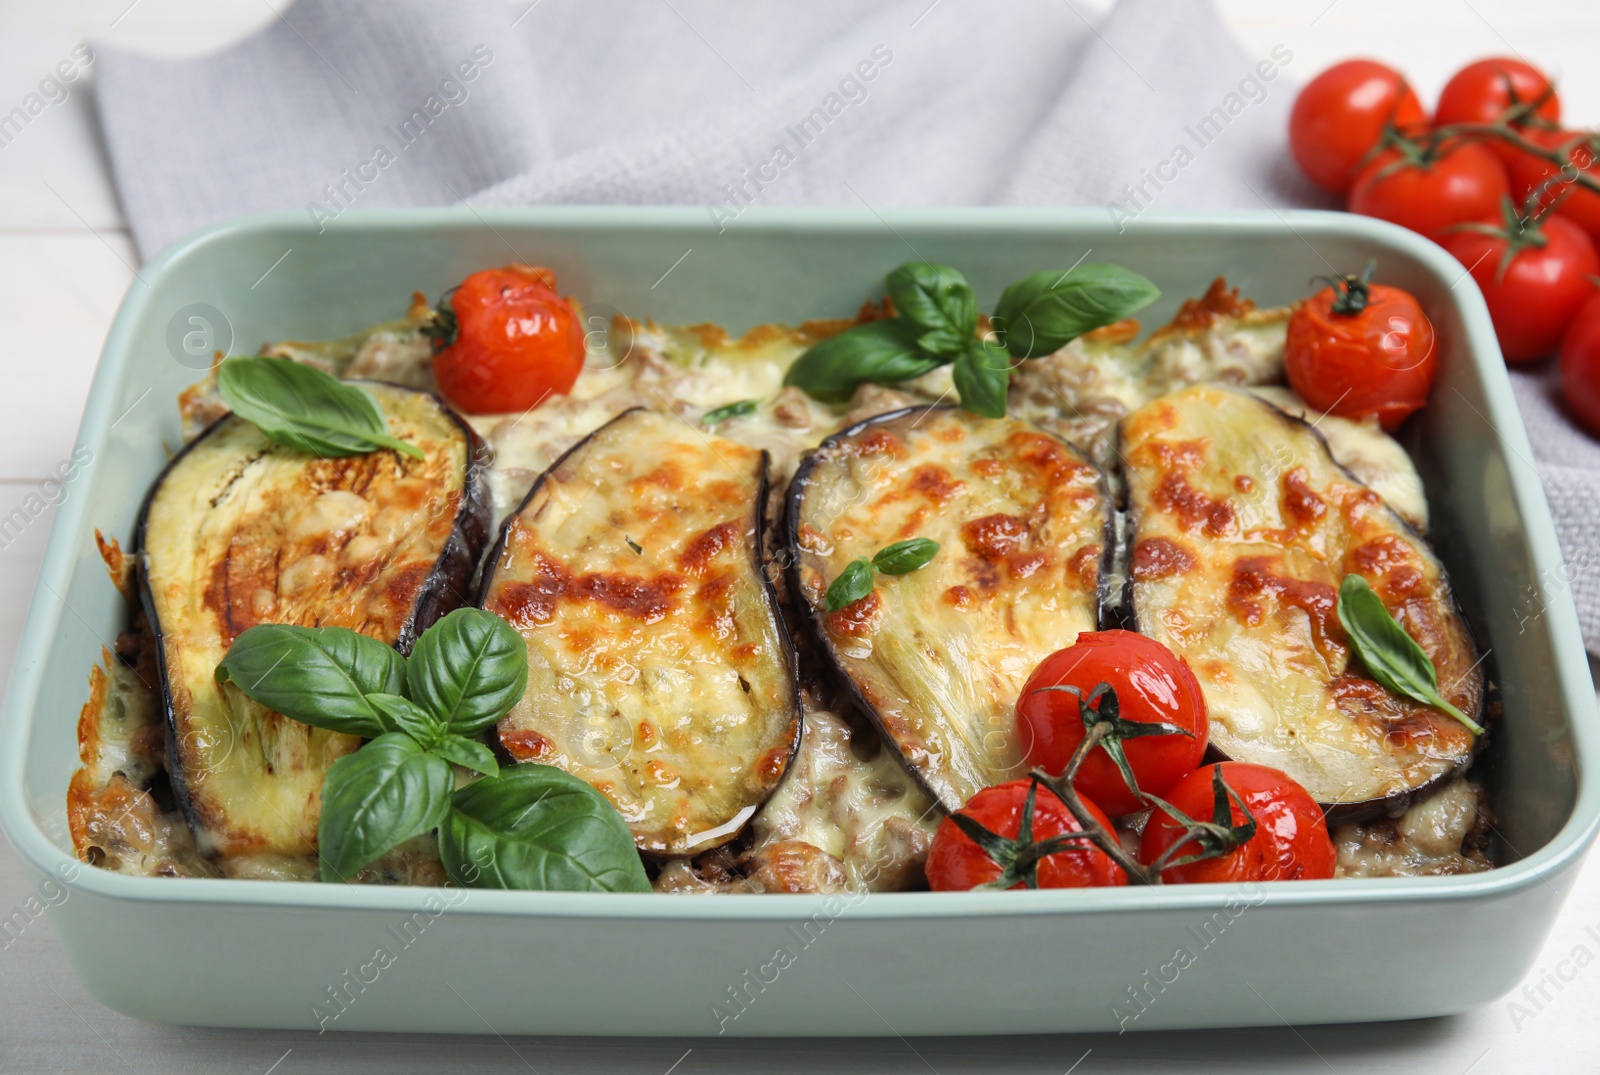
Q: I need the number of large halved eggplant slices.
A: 4